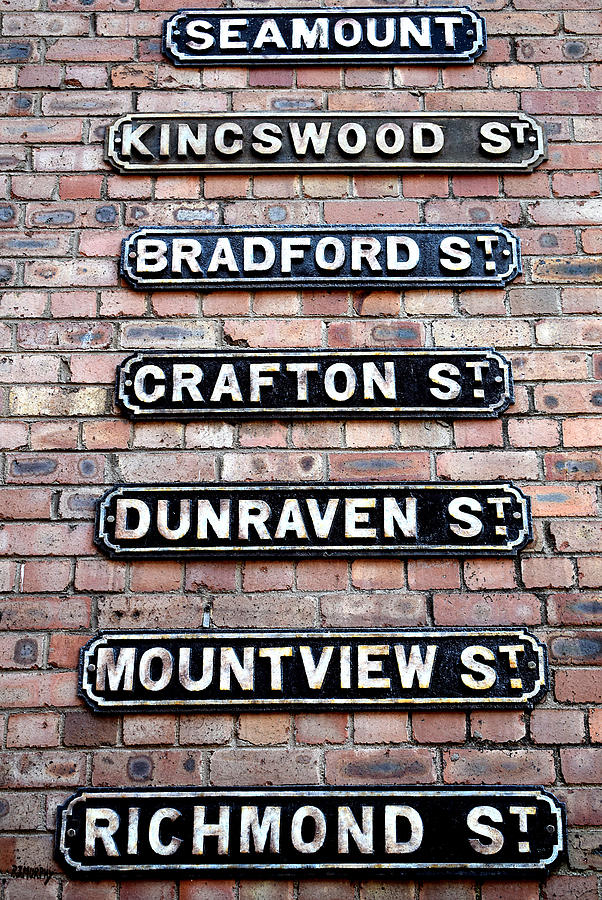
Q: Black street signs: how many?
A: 7